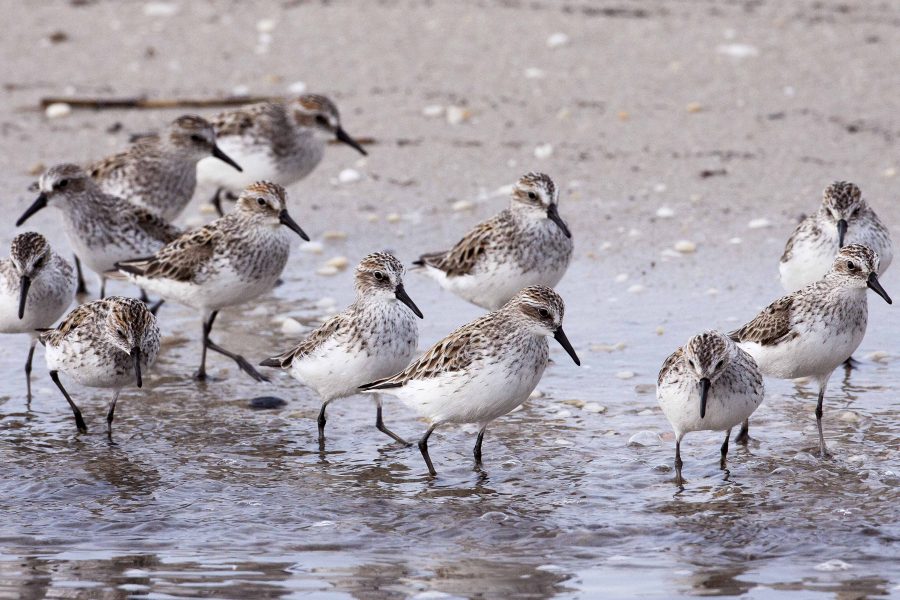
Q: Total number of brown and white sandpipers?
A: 12